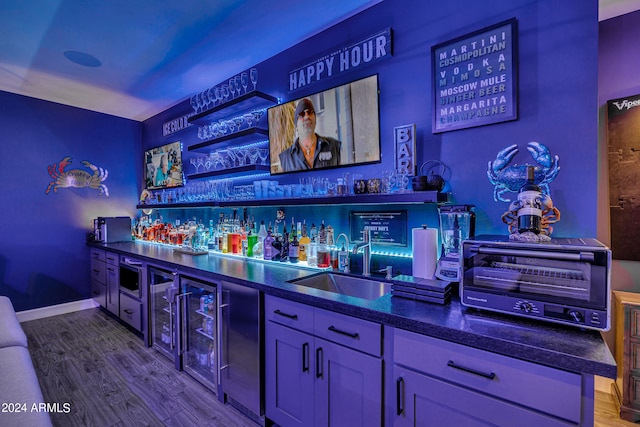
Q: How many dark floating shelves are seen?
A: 4